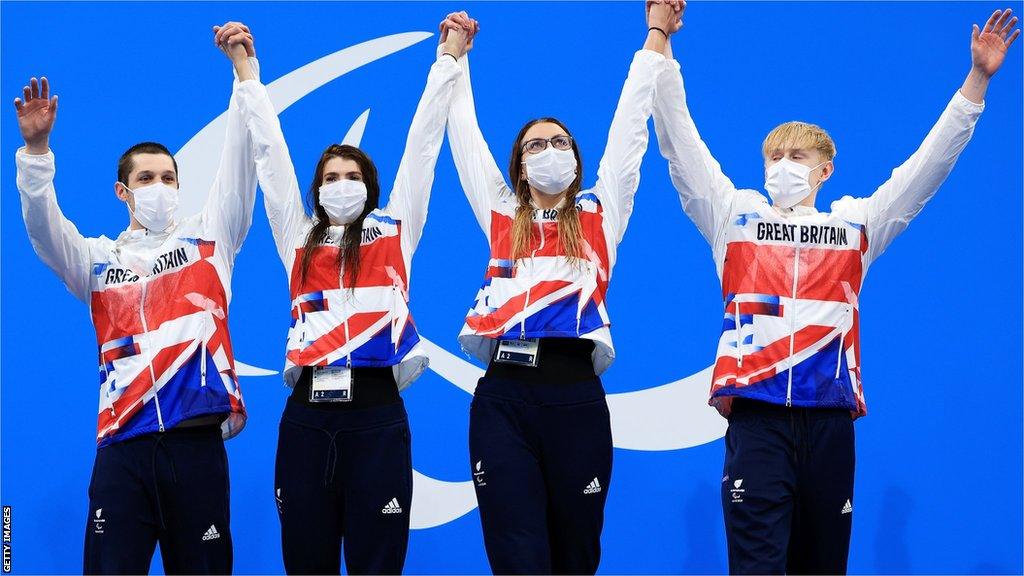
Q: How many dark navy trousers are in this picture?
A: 4